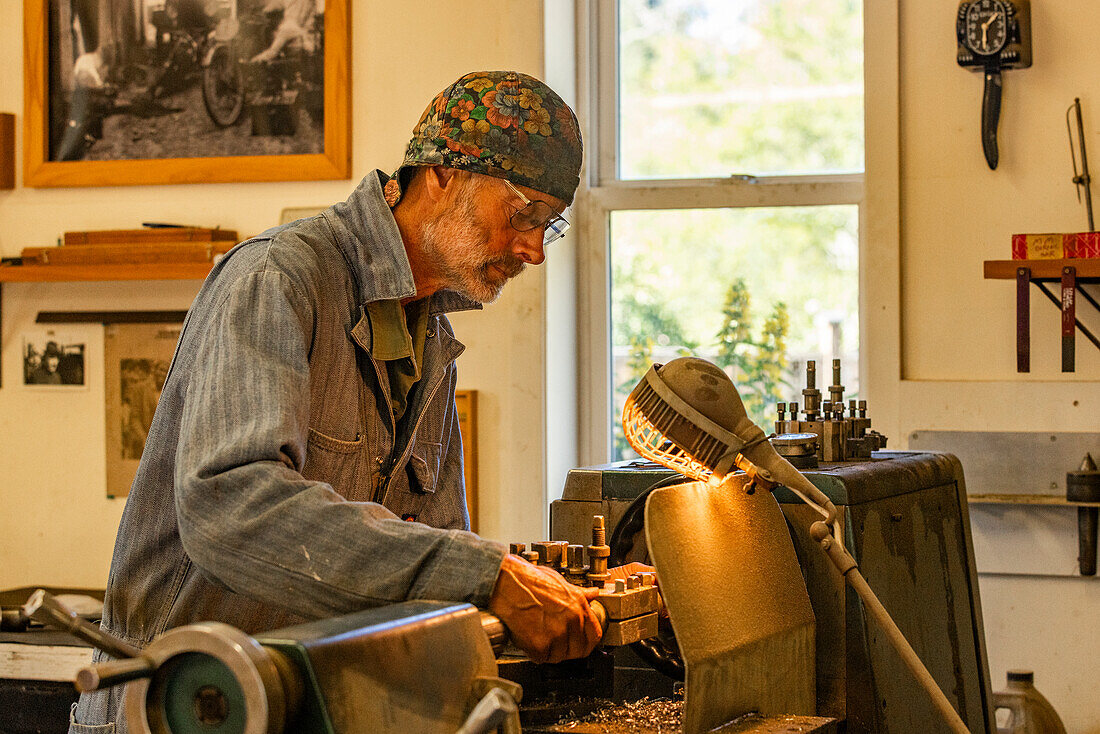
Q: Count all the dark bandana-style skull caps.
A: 1